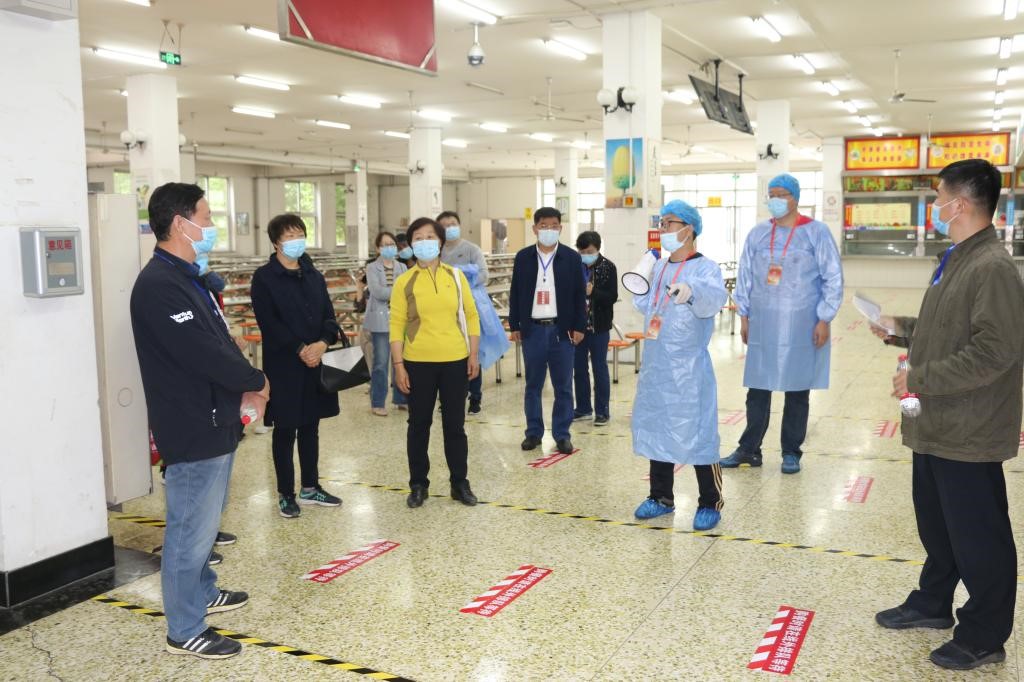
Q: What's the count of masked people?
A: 12